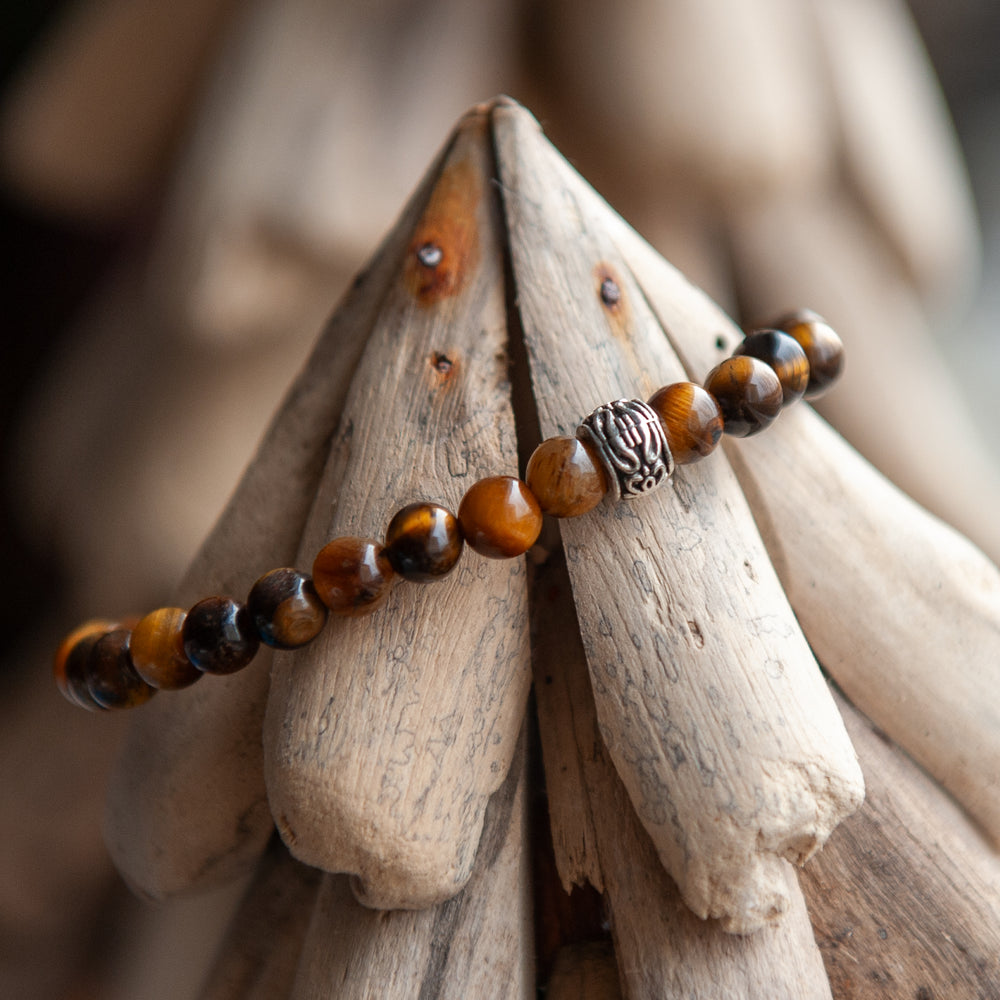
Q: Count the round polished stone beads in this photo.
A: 14